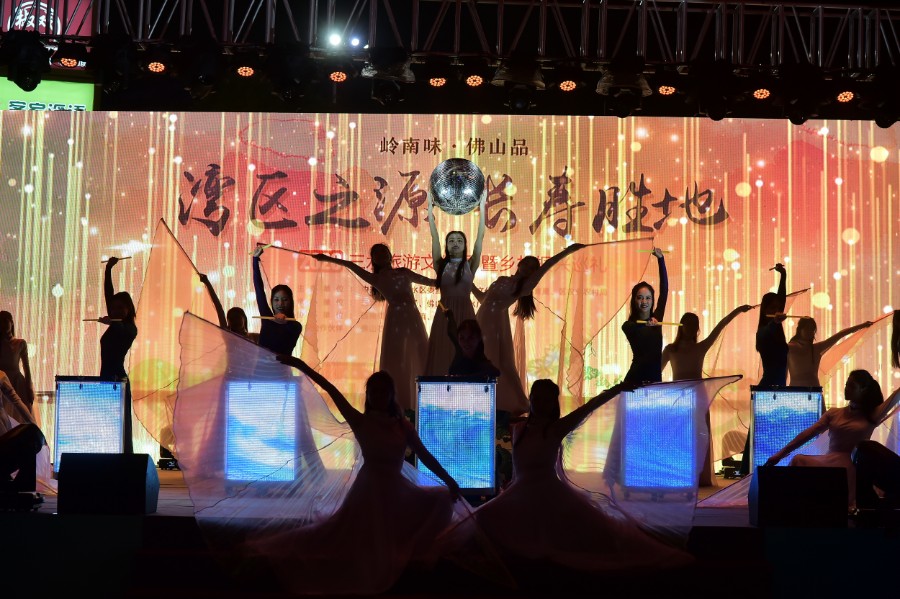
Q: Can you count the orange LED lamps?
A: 10